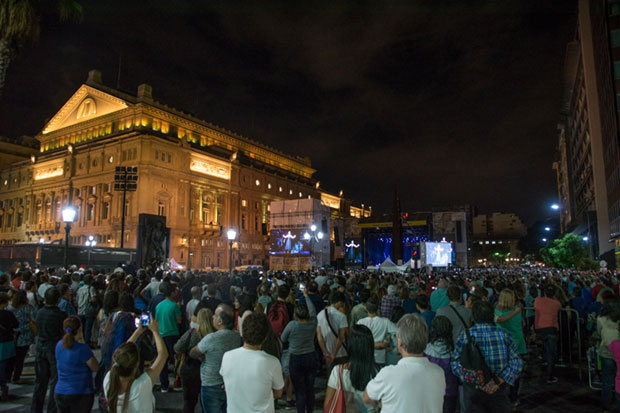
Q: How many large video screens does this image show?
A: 3